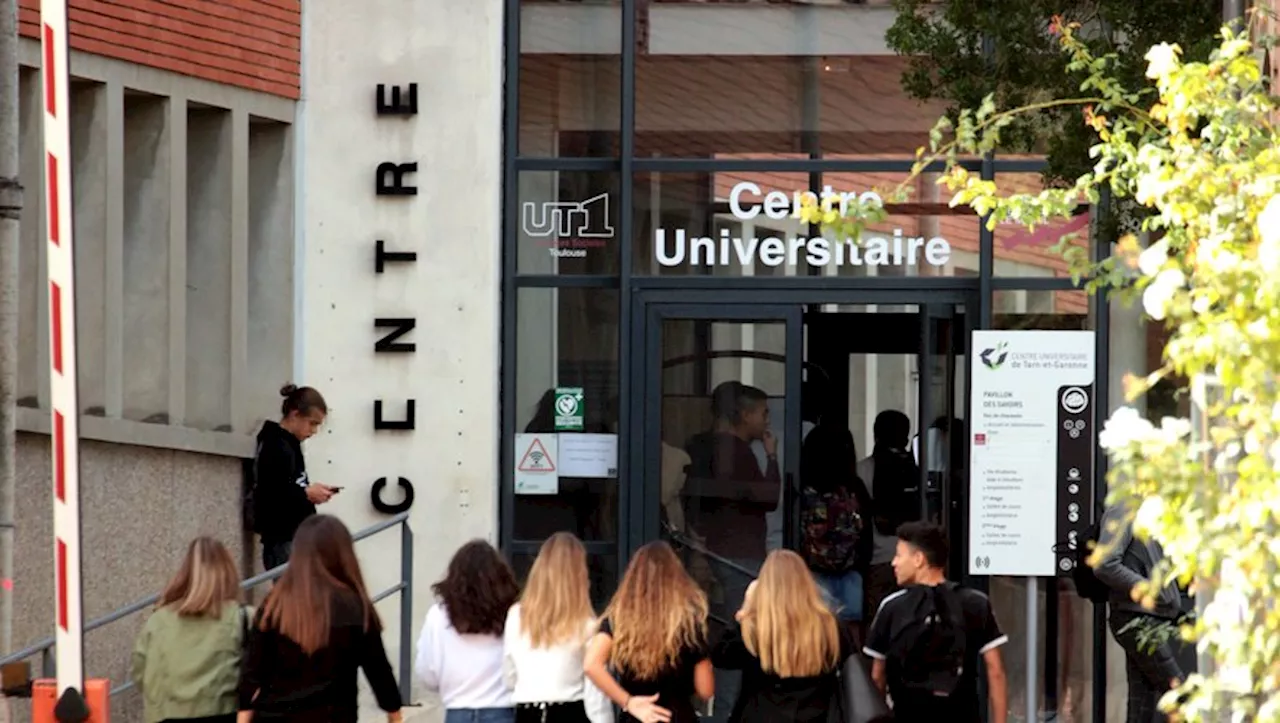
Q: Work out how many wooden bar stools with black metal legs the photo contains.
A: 0